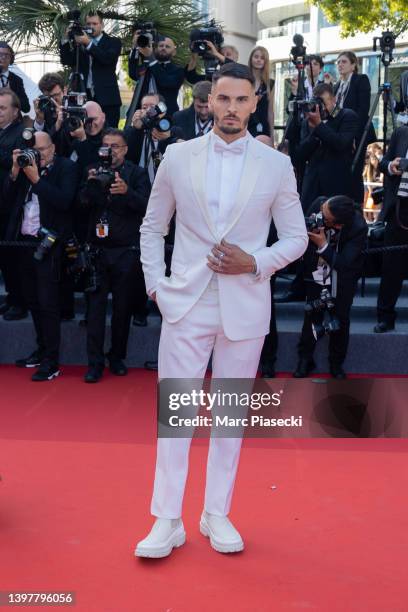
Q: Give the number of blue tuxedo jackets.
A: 0